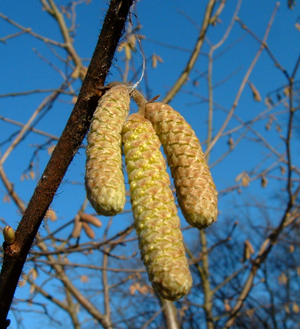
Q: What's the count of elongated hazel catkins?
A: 3